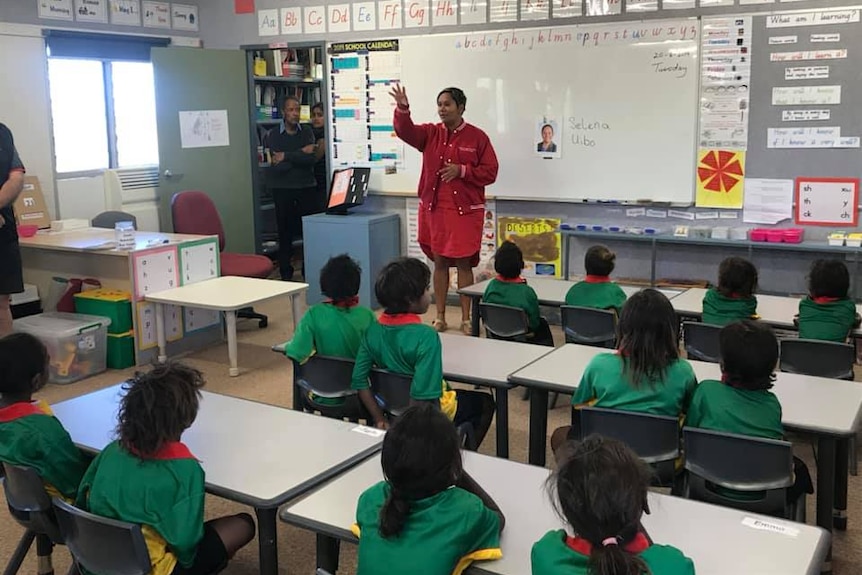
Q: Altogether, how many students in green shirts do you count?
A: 12